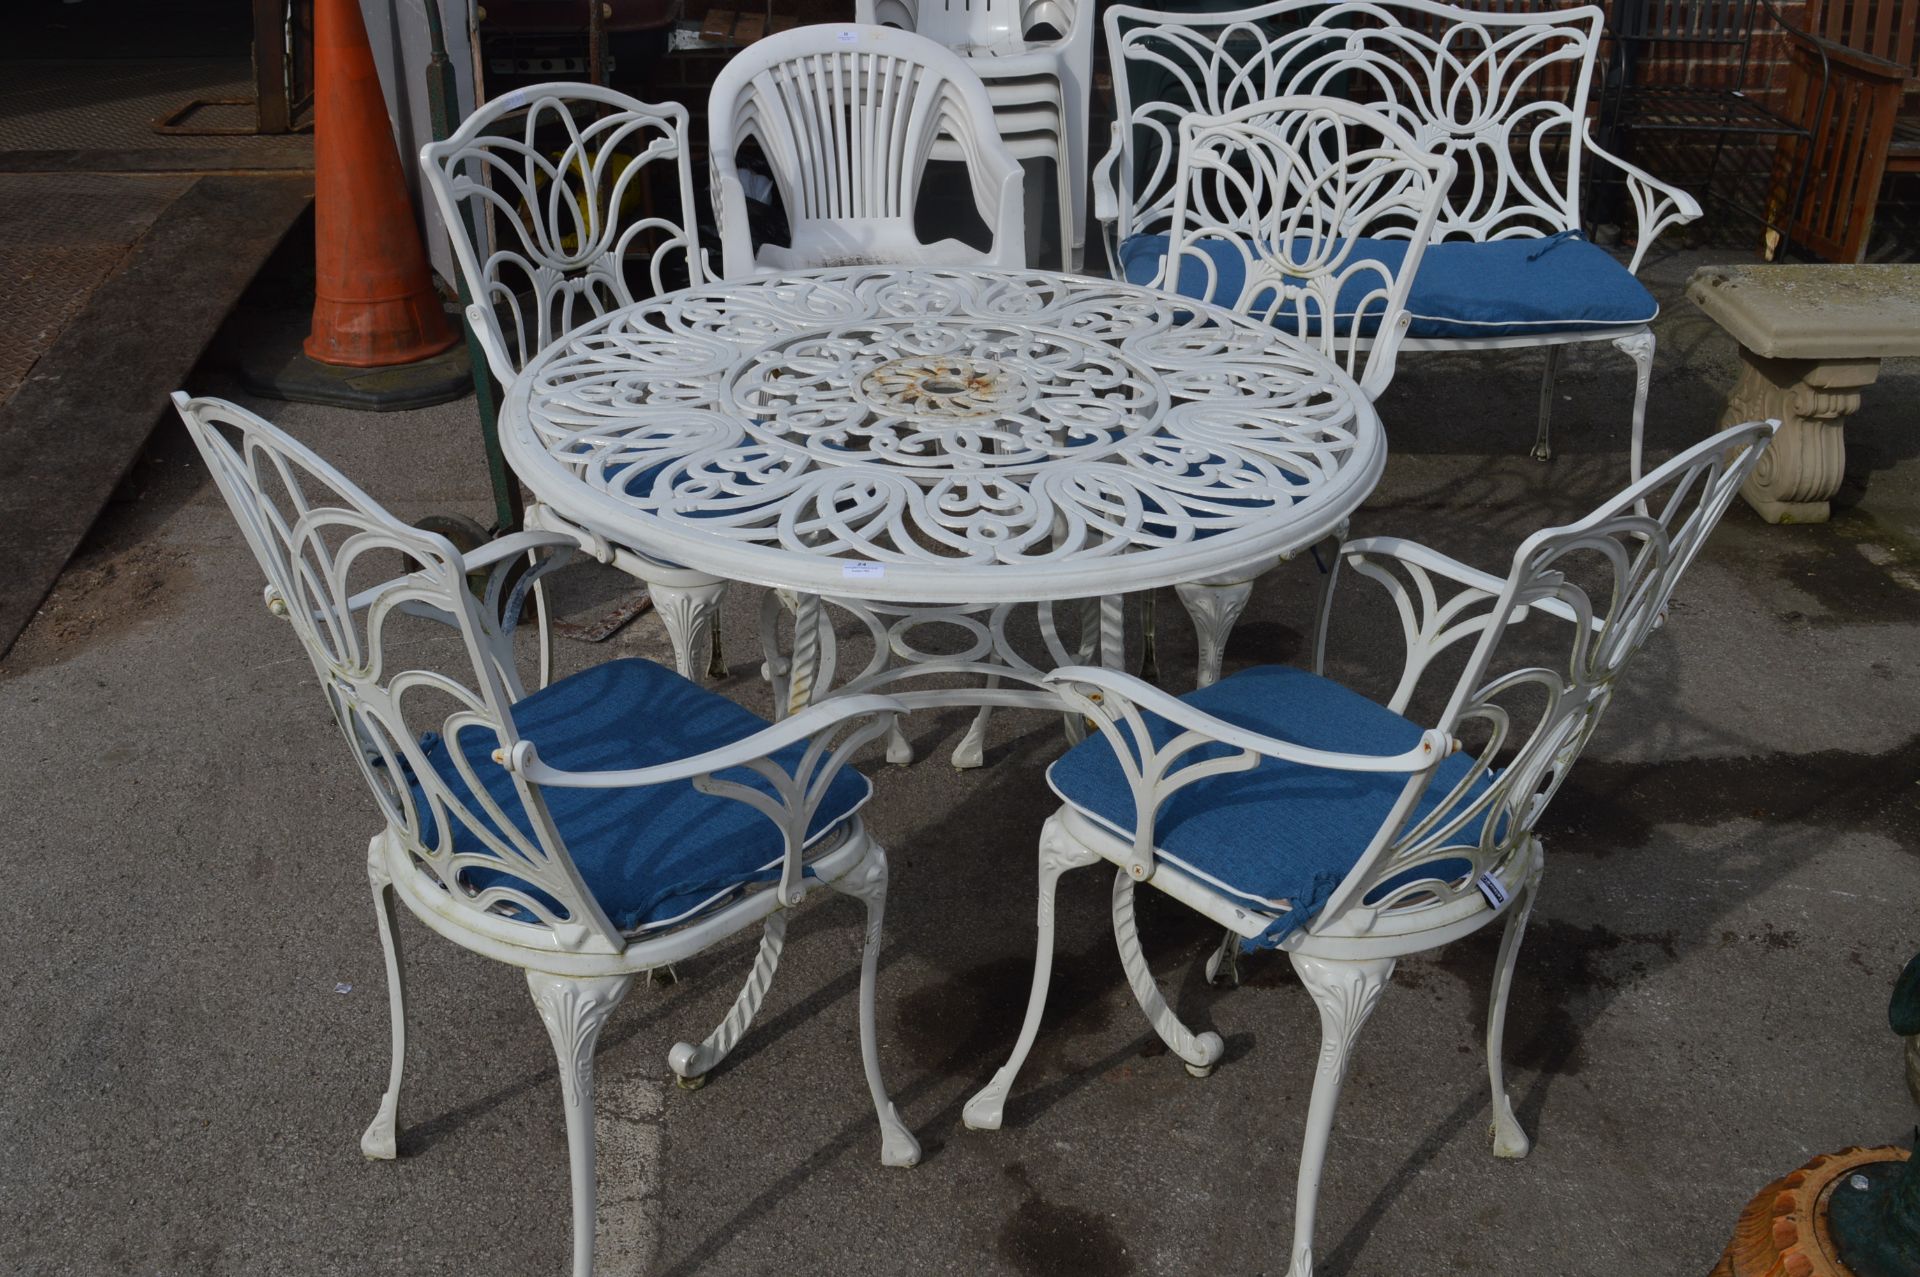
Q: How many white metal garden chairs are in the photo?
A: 4